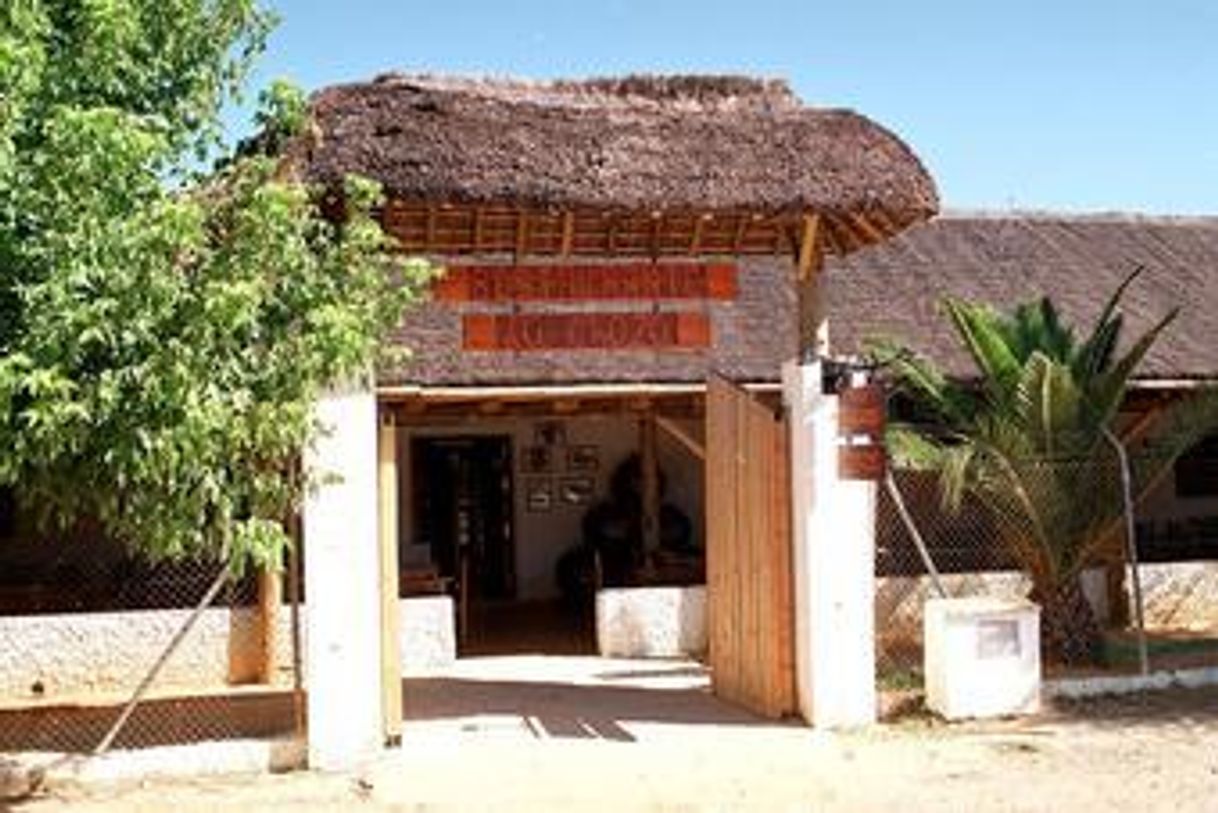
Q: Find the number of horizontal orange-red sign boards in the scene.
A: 2